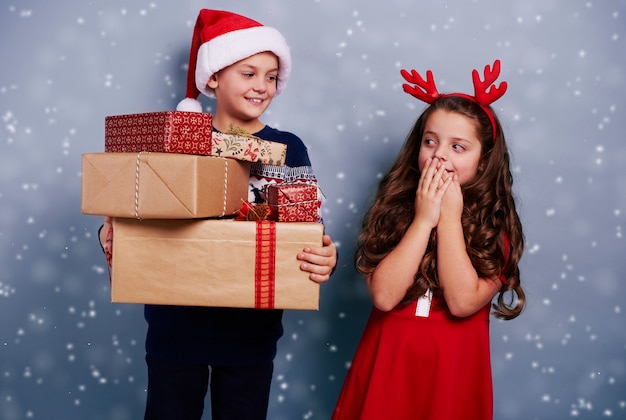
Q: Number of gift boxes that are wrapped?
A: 5